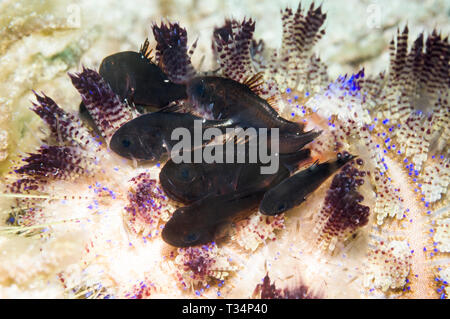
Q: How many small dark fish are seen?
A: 6